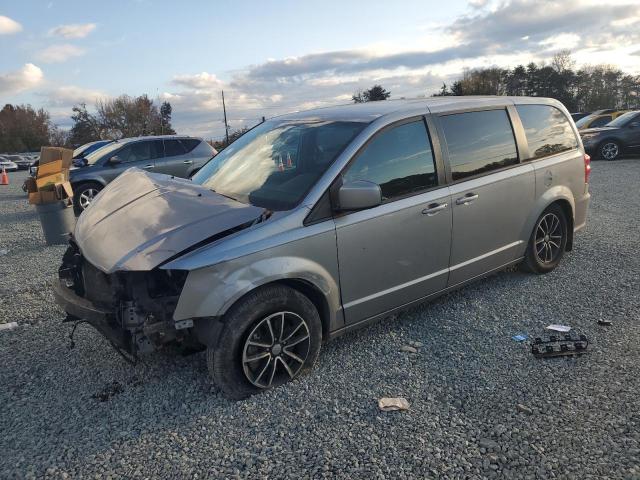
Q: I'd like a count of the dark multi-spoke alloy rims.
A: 2